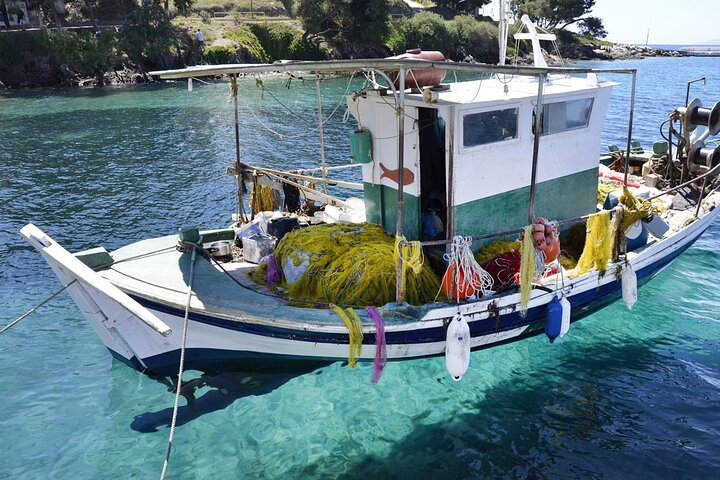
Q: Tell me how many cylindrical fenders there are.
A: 4